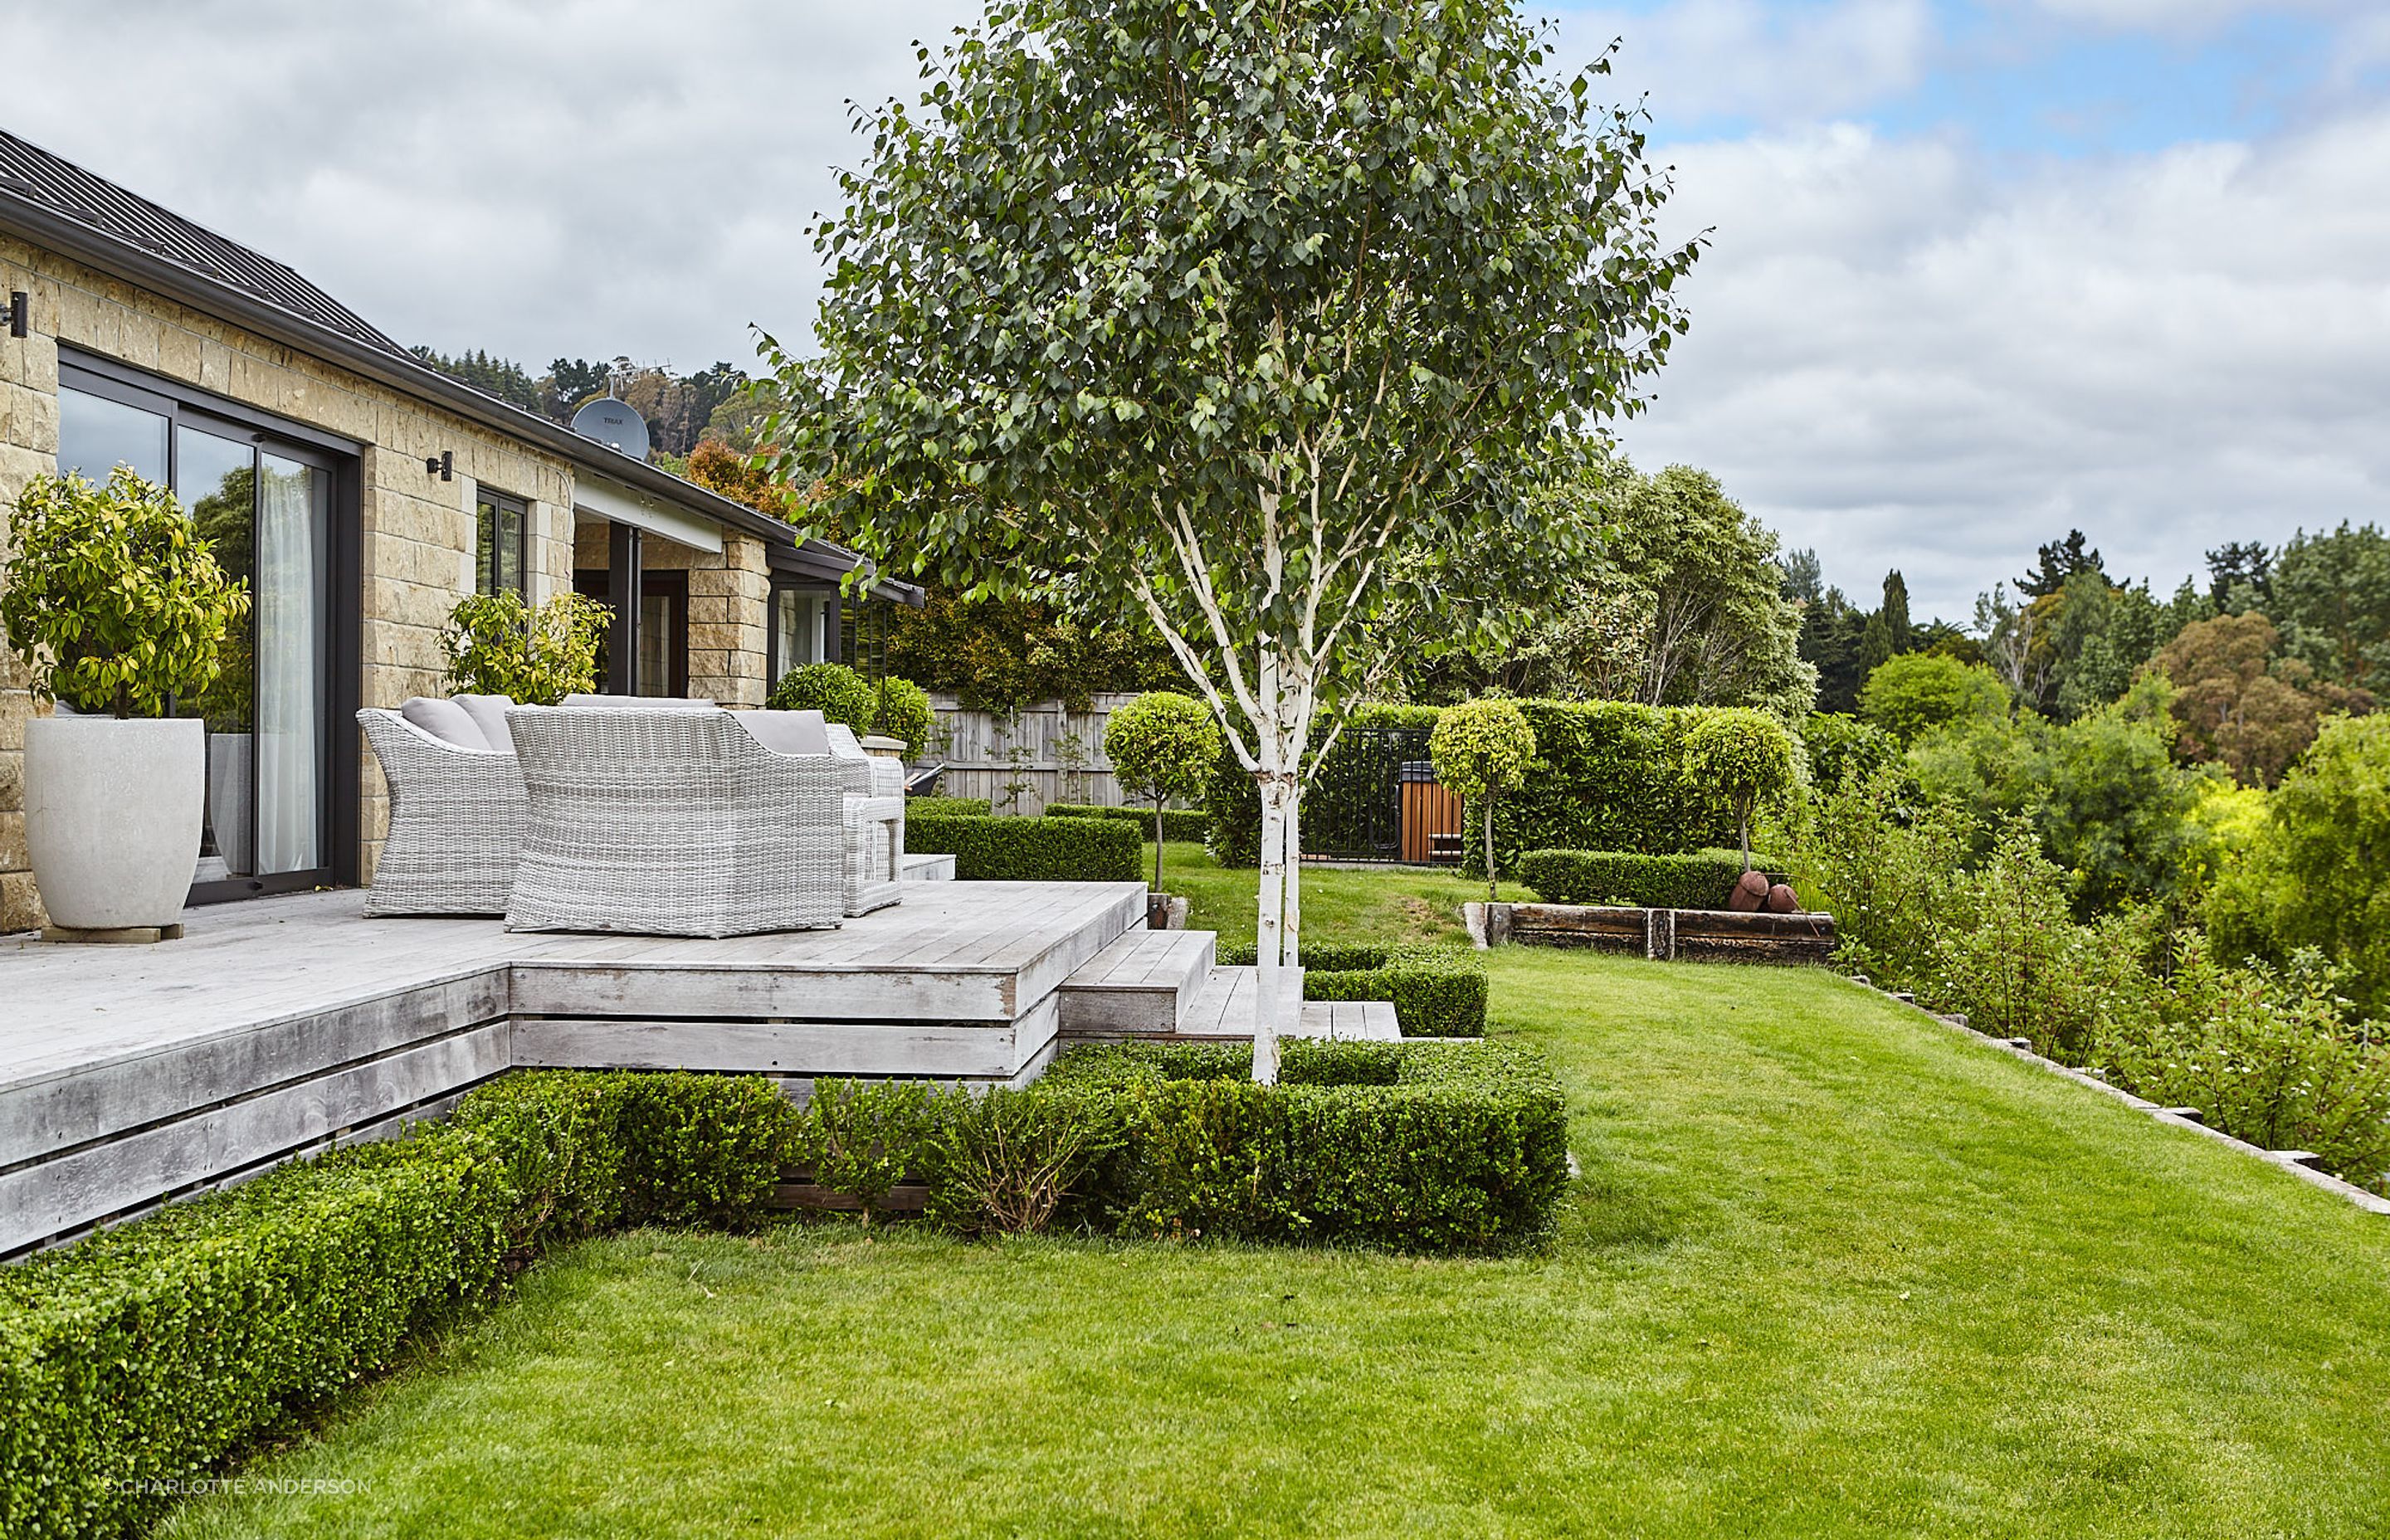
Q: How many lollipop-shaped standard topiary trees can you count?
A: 3